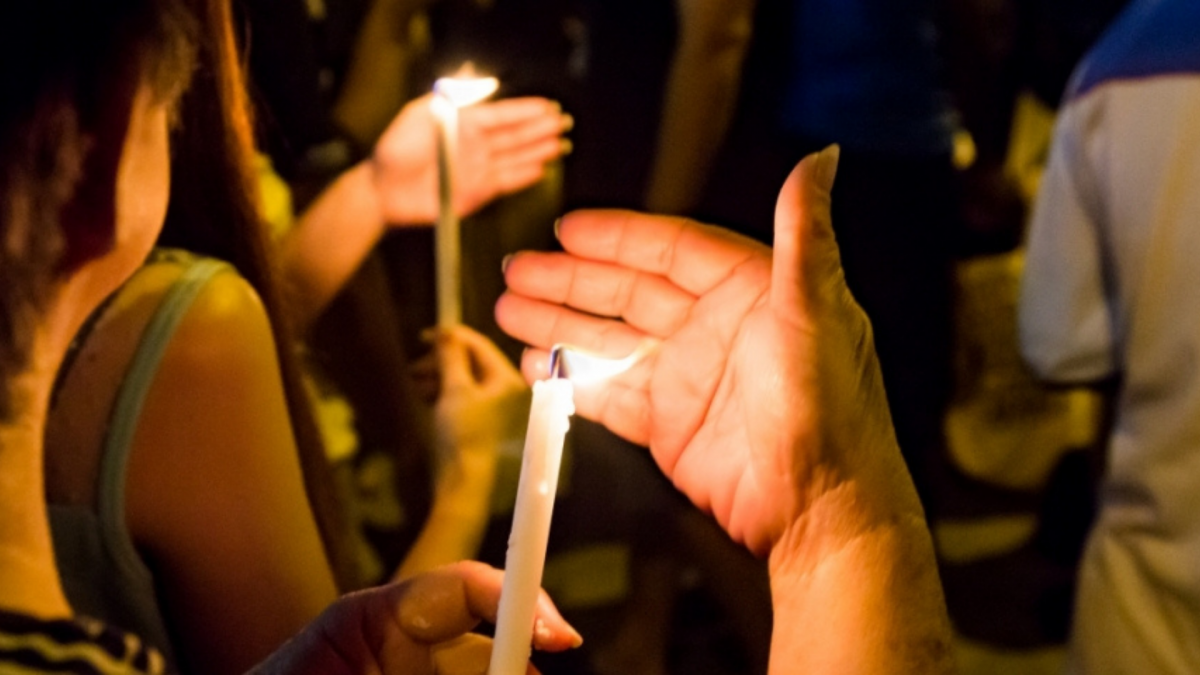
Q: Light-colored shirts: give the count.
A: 1